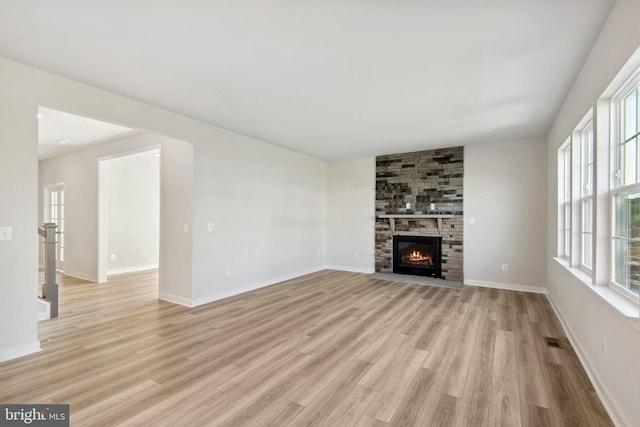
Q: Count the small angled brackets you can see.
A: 2